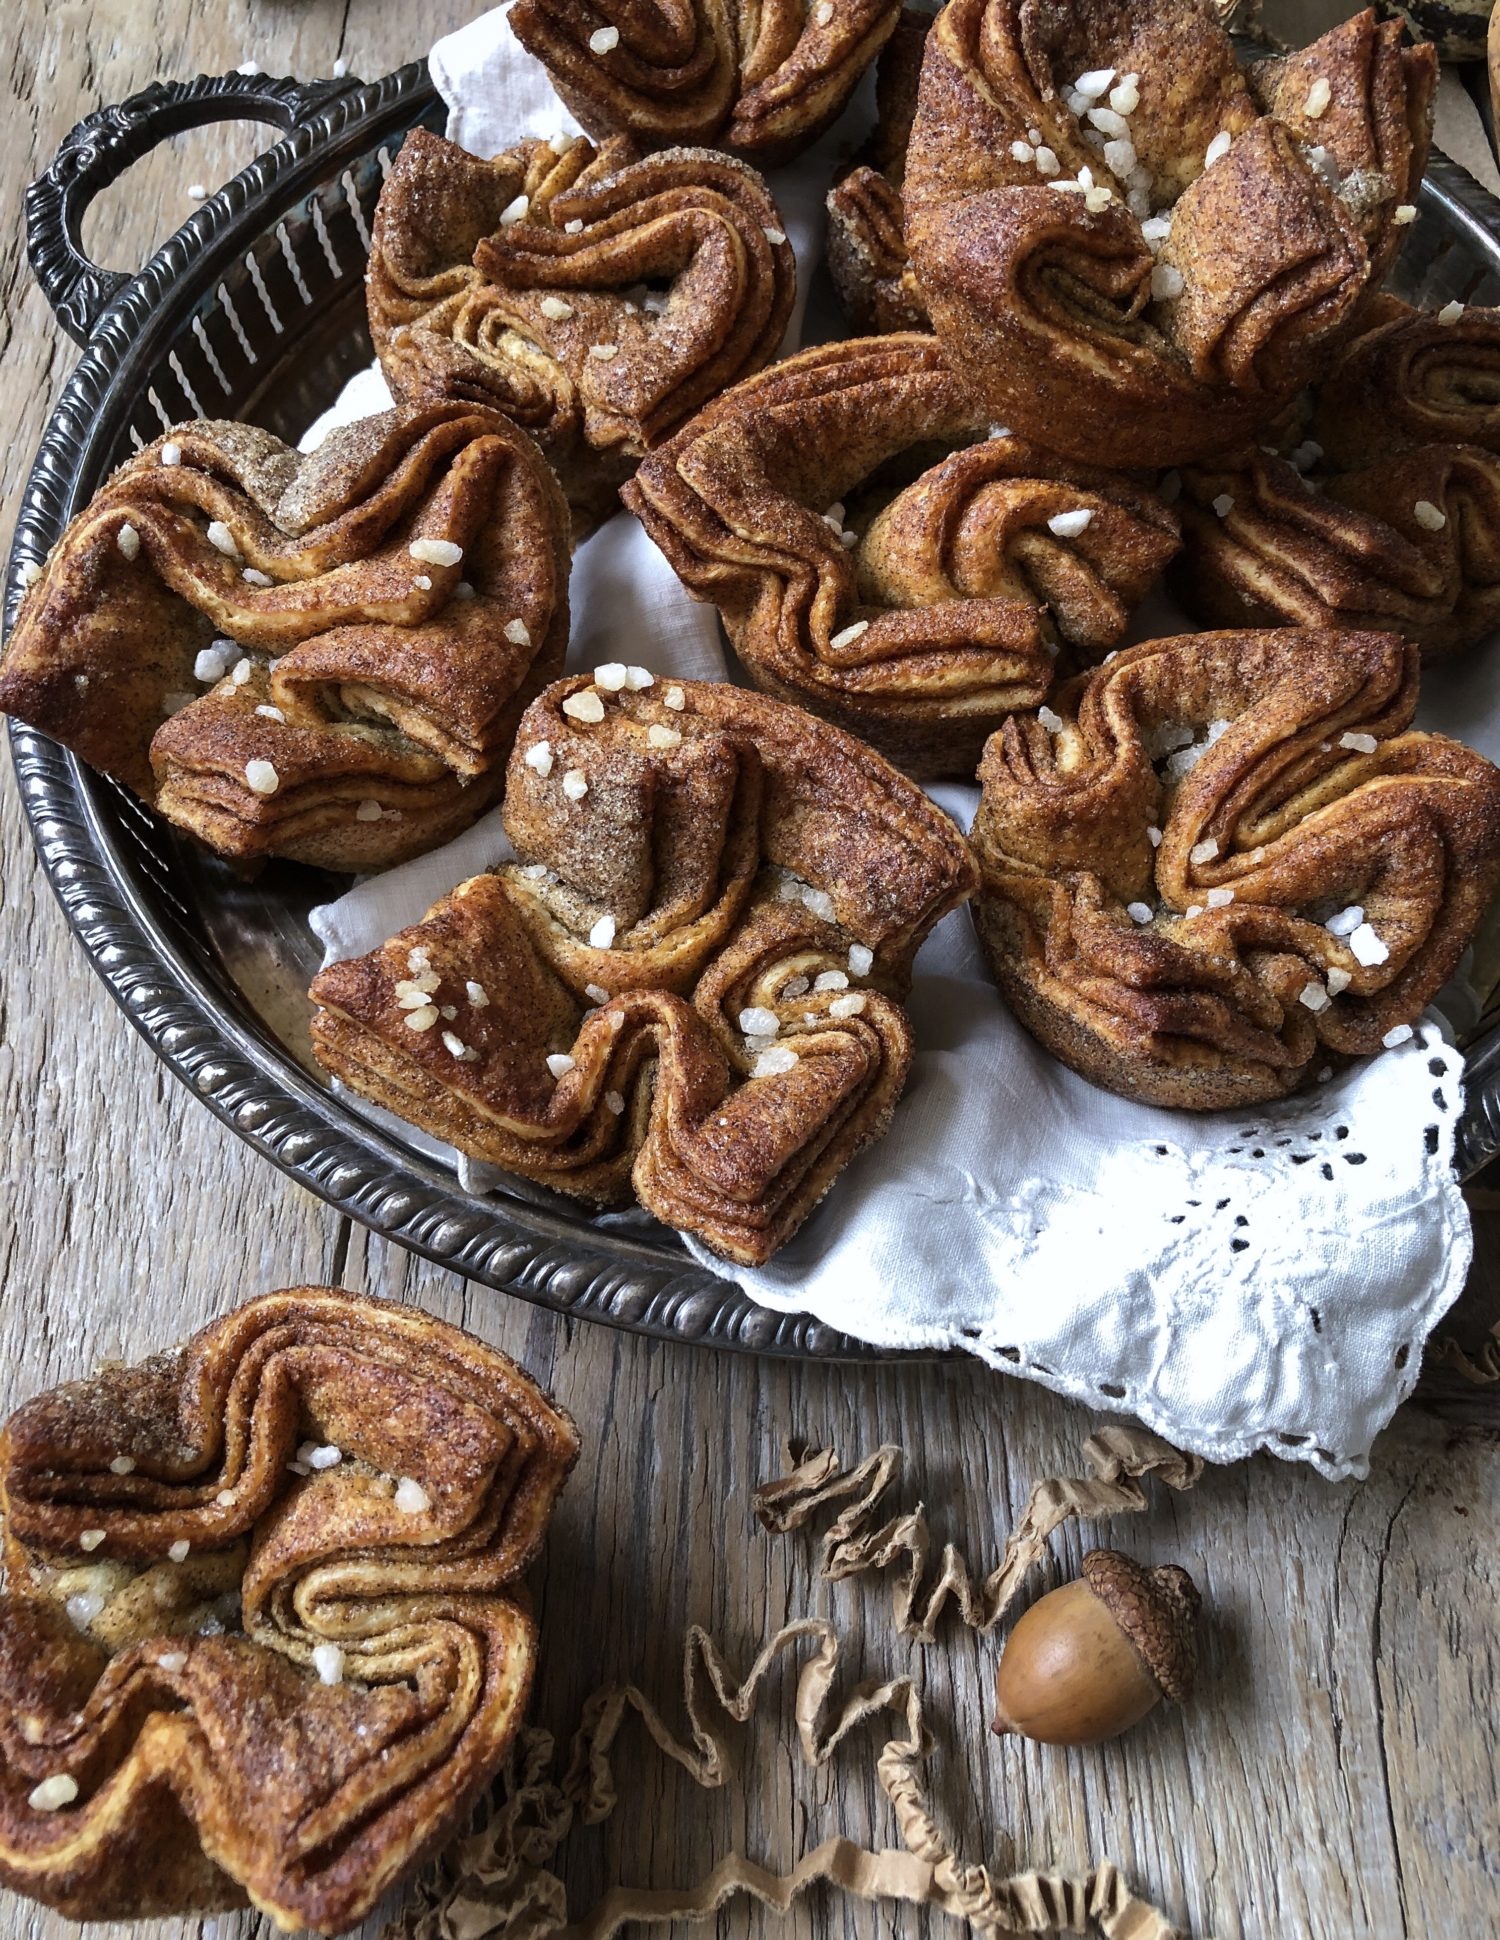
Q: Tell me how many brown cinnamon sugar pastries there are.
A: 10